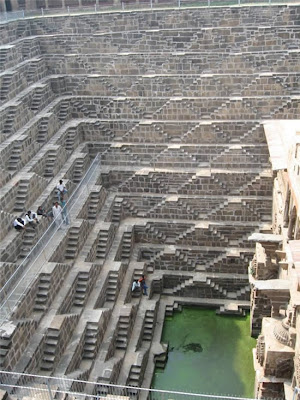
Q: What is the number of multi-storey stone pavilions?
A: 1